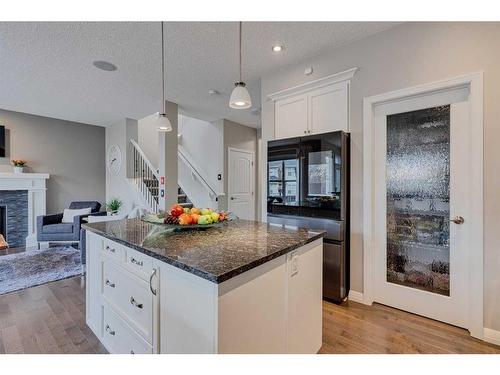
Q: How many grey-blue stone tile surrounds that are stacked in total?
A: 1